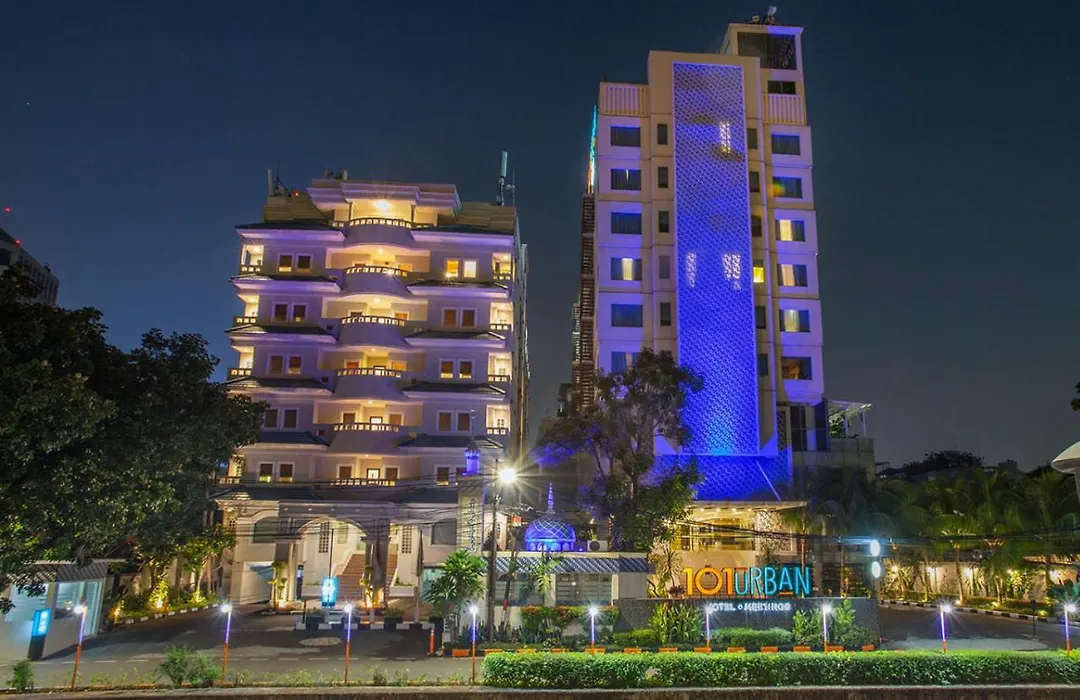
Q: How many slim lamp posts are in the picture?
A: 9